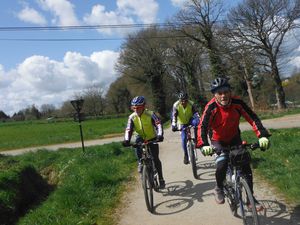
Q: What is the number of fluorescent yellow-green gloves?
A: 2